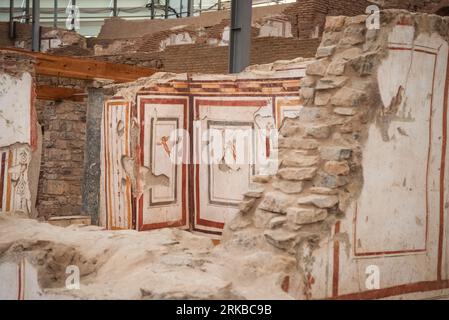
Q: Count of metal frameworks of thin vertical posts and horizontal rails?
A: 1